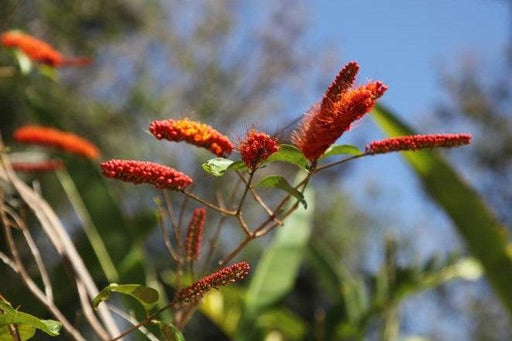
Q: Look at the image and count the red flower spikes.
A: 11